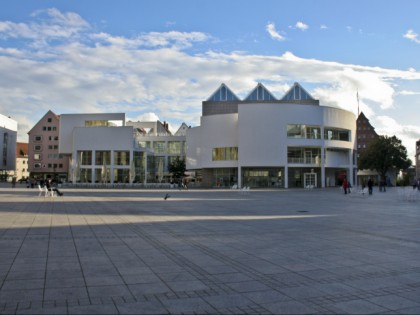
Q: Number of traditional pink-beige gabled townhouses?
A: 1